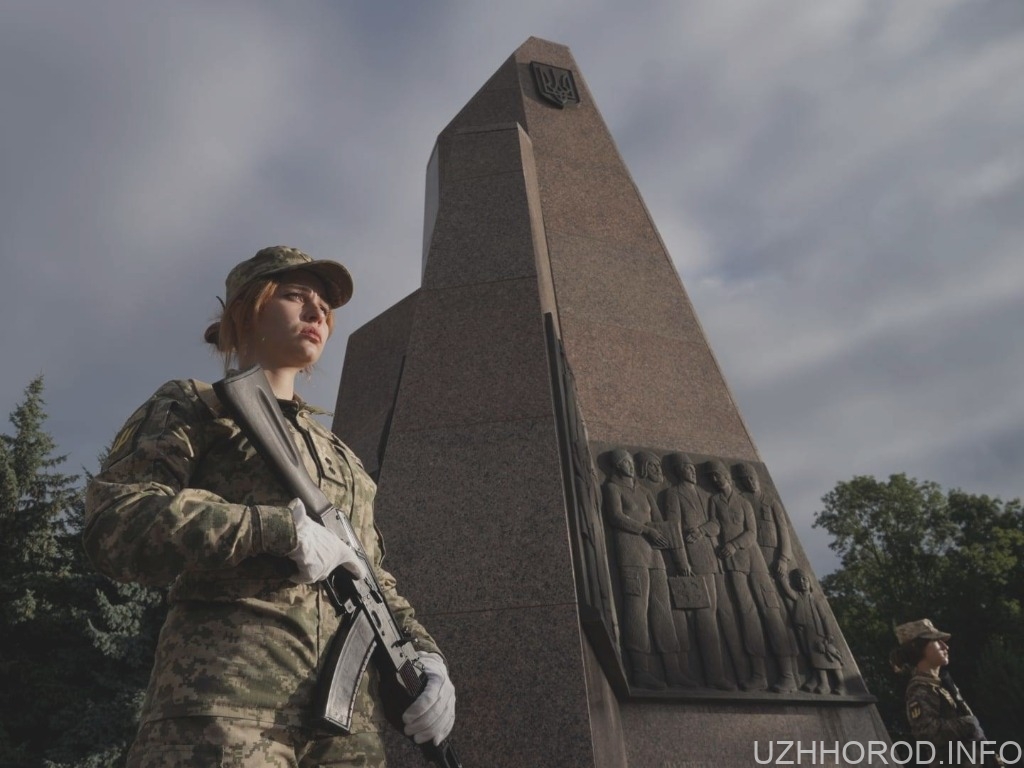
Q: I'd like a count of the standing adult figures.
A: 7